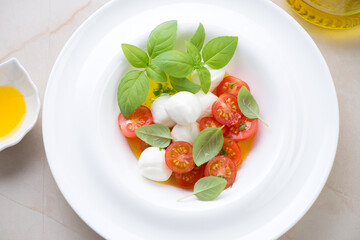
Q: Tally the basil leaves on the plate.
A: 14